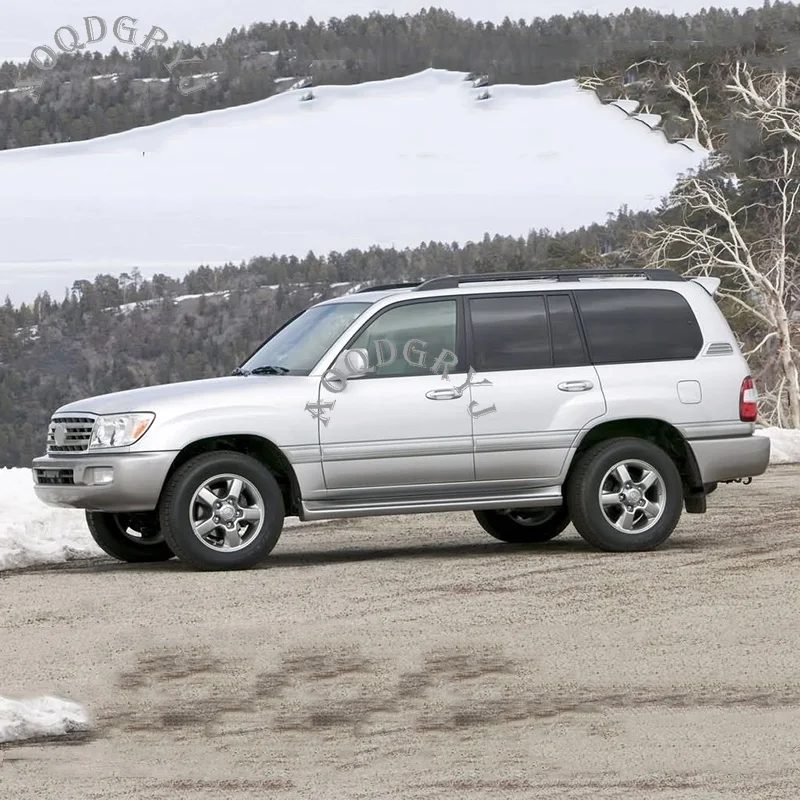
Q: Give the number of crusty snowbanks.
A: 3